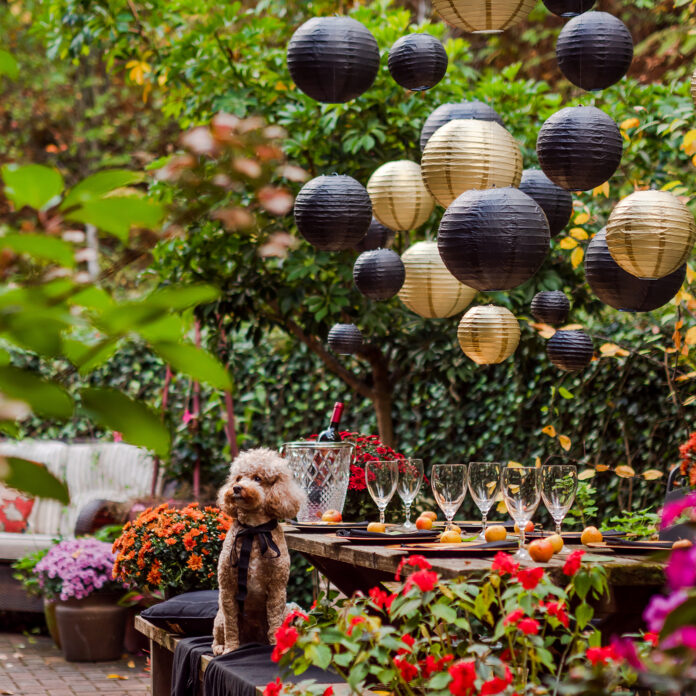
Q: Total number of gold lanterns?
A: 6